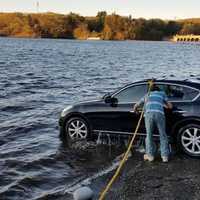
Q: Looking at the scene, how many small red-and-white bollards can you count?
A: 0